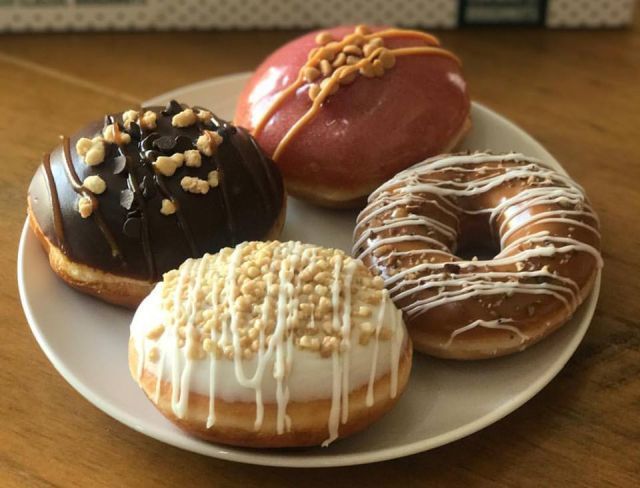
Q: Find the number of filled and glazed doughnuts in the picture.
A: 3